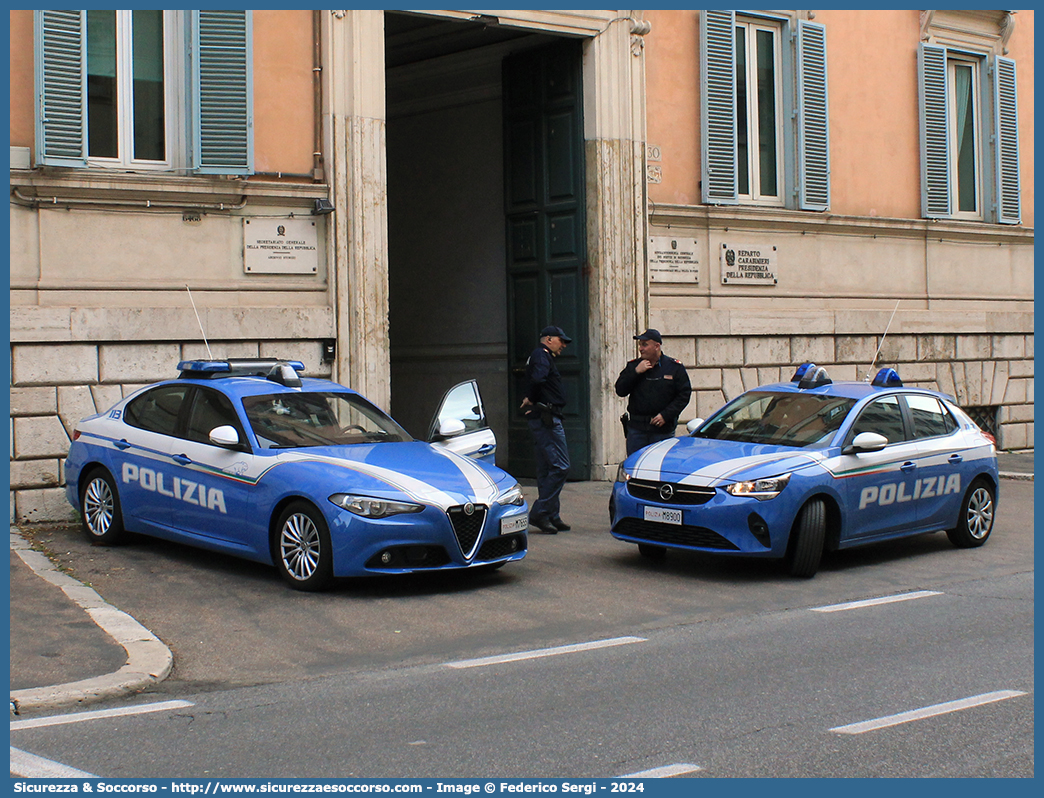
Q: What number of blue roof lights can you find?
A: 4